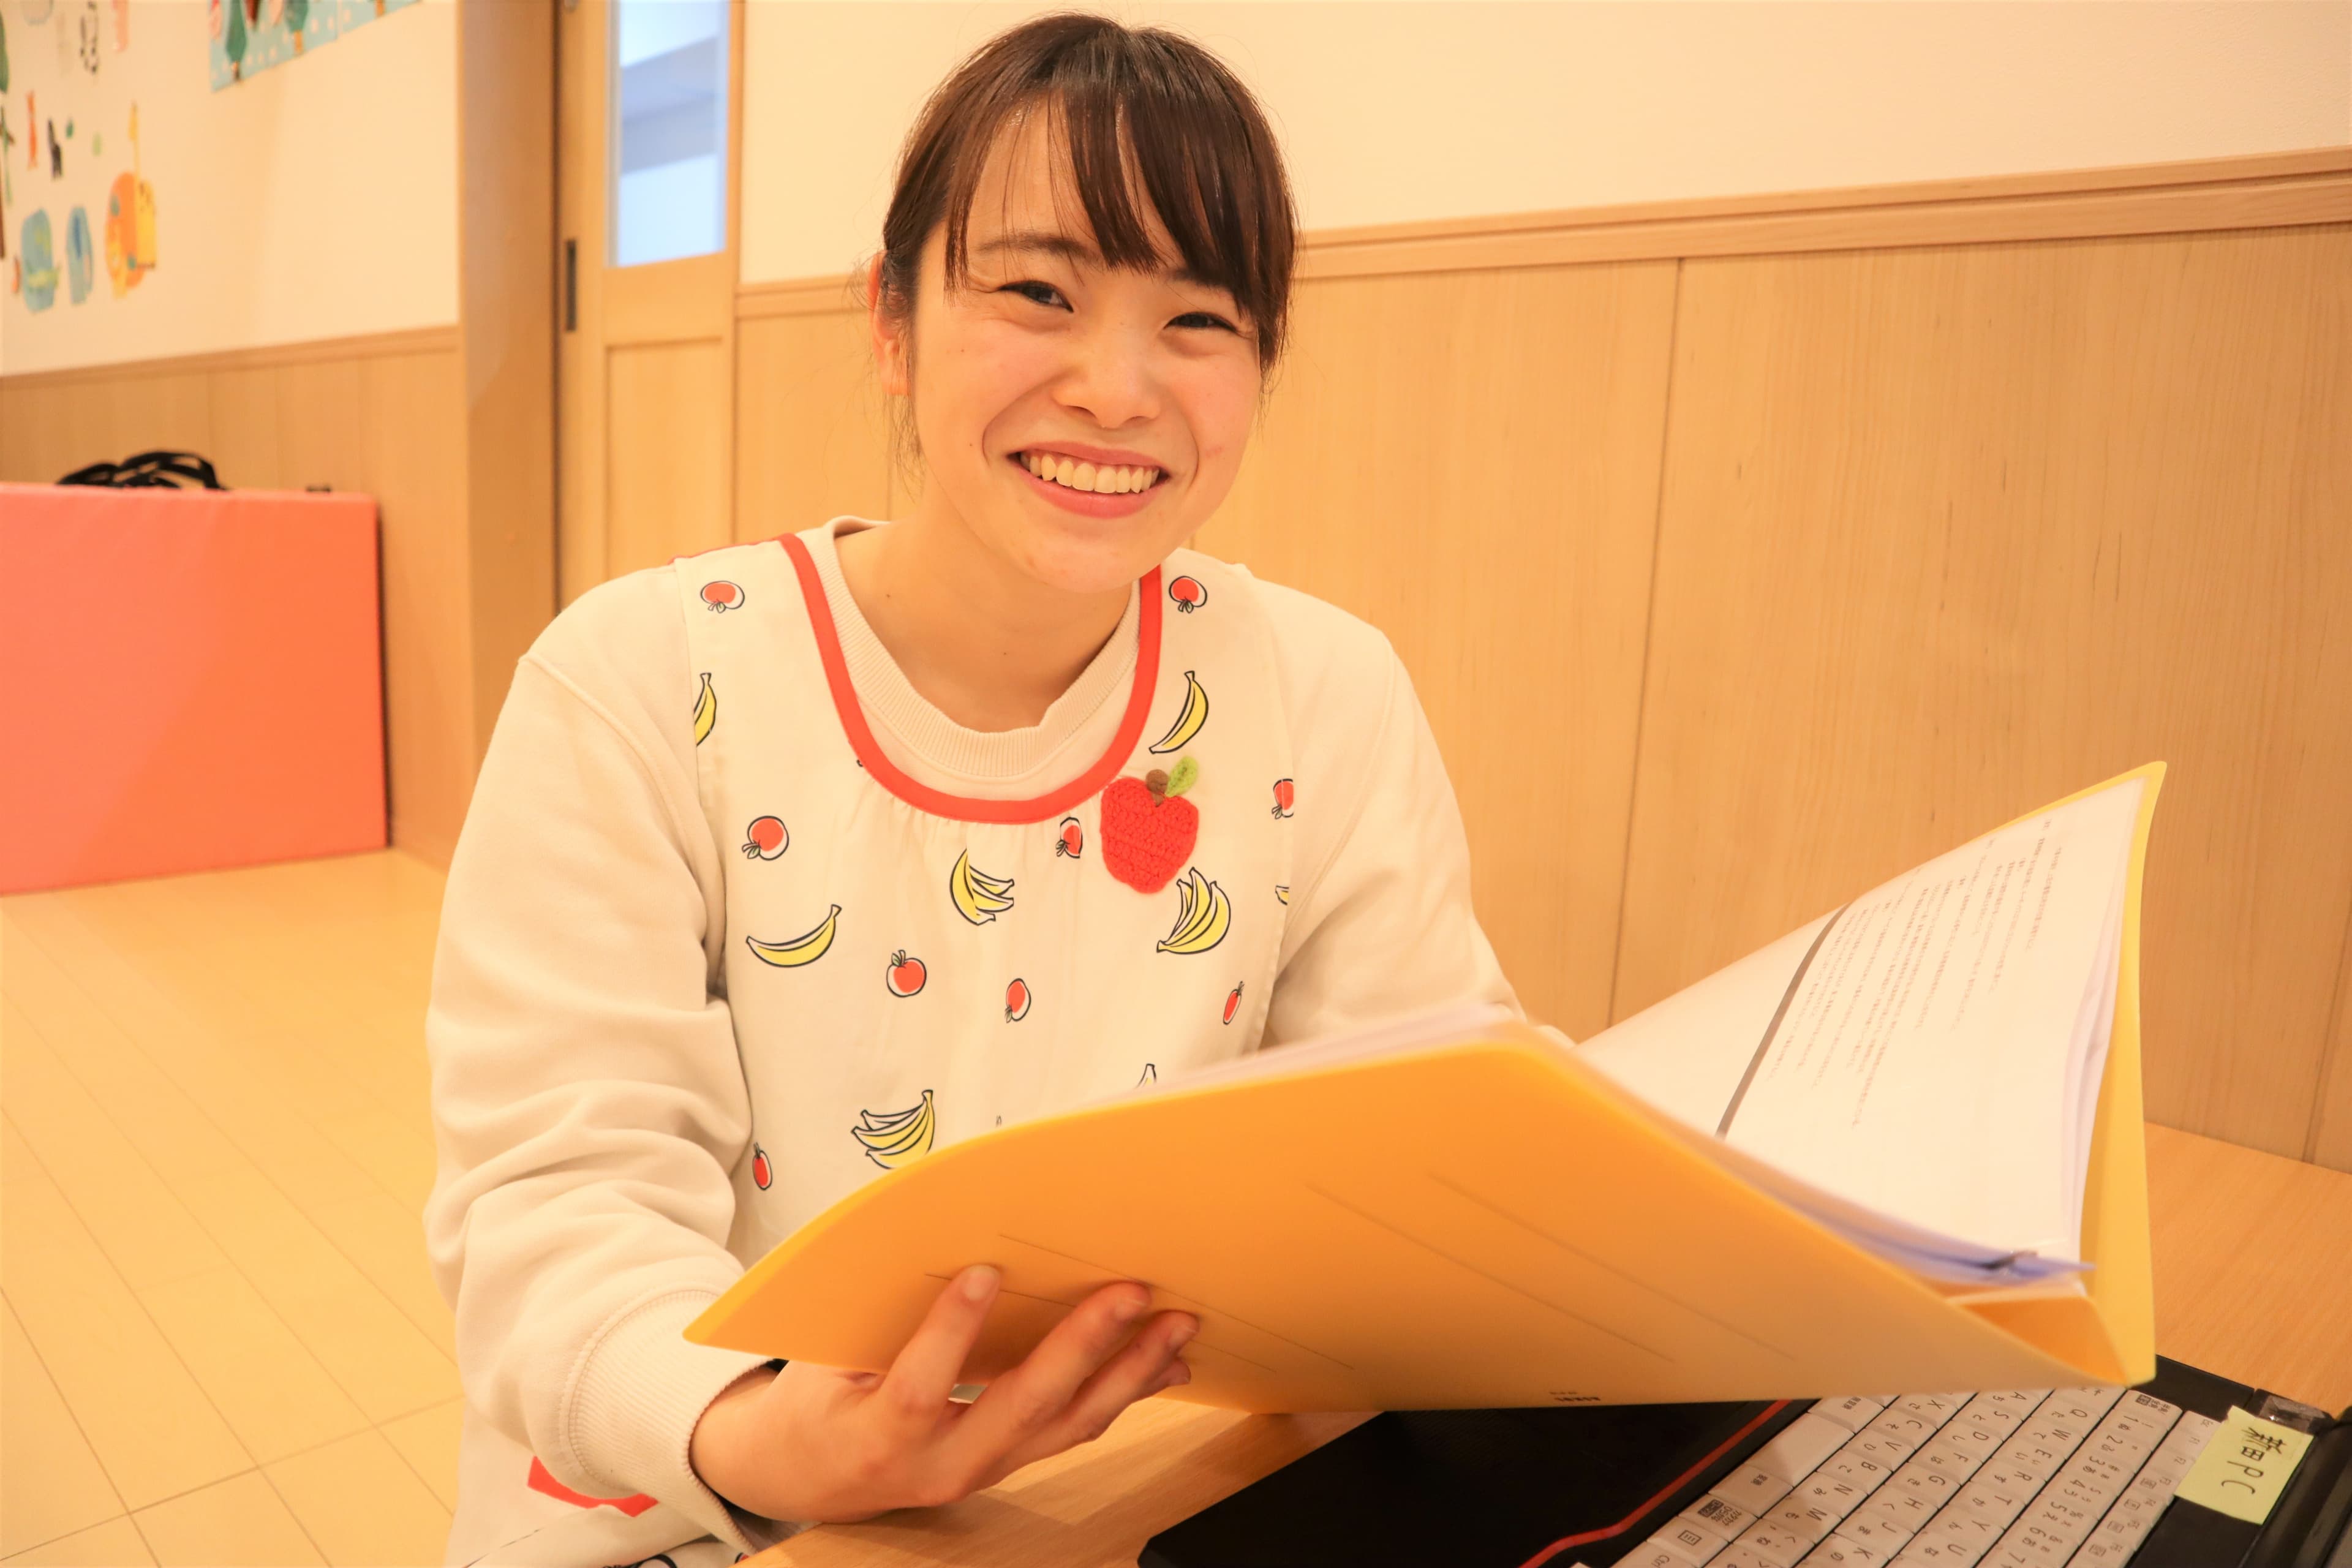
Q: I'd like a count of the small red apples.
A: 9